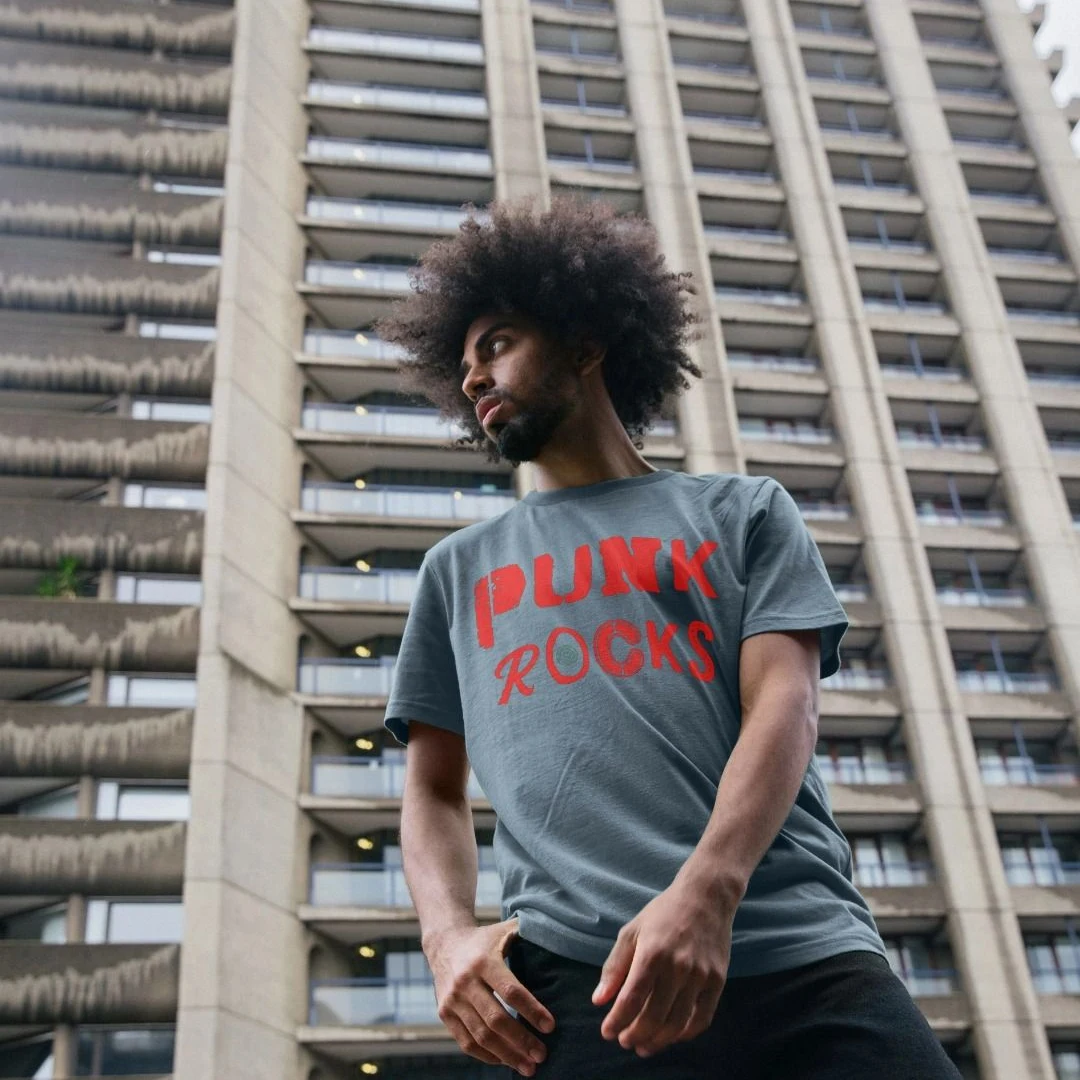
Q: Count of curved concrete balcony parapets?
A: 12